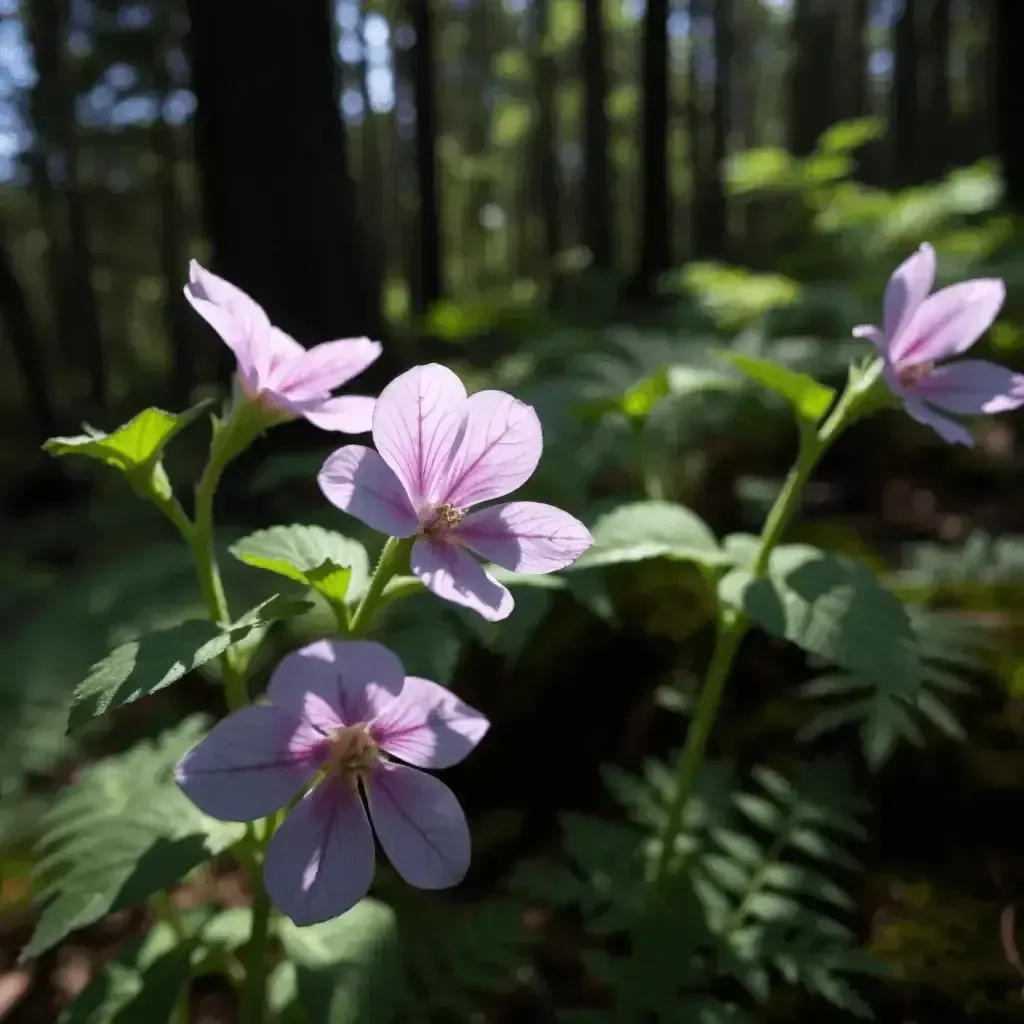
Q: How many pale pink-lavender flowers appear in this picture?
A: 4